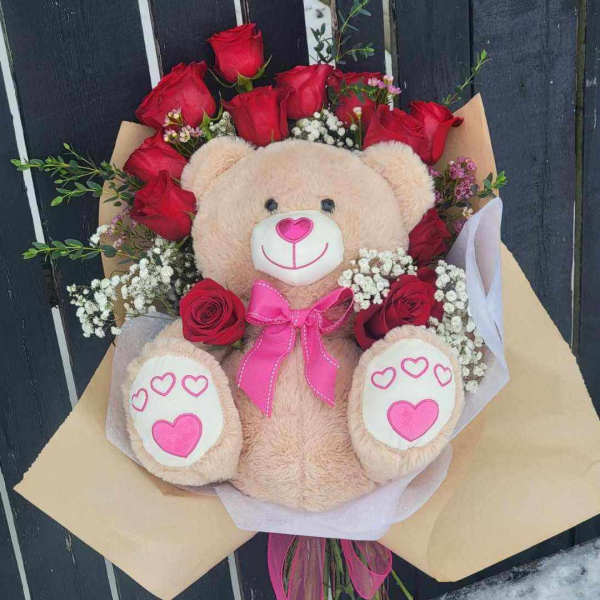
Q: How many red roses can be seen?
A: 12